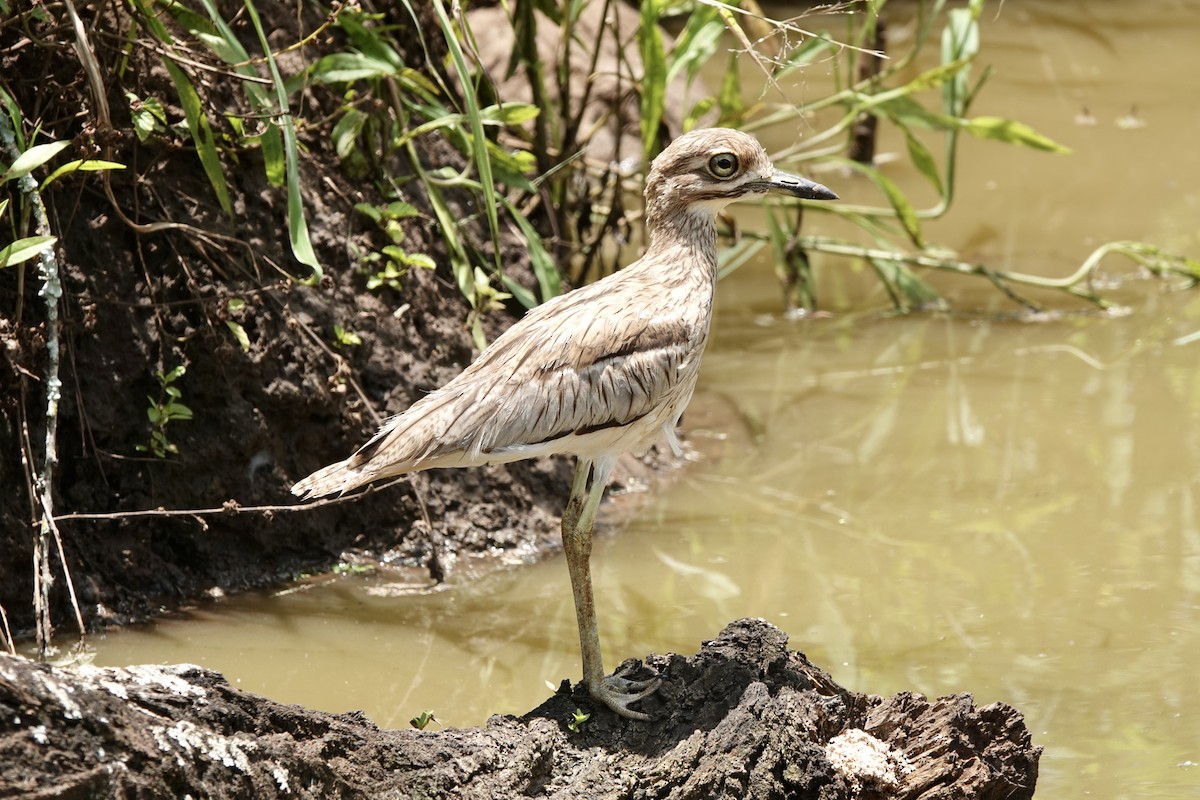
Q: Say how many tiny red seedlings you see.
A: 0